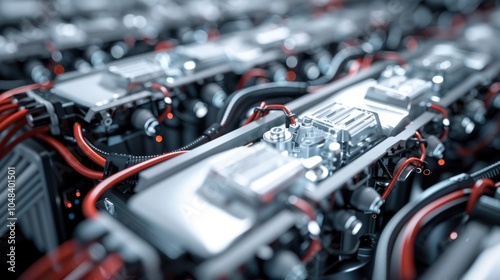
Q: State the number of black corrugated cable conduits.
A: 2